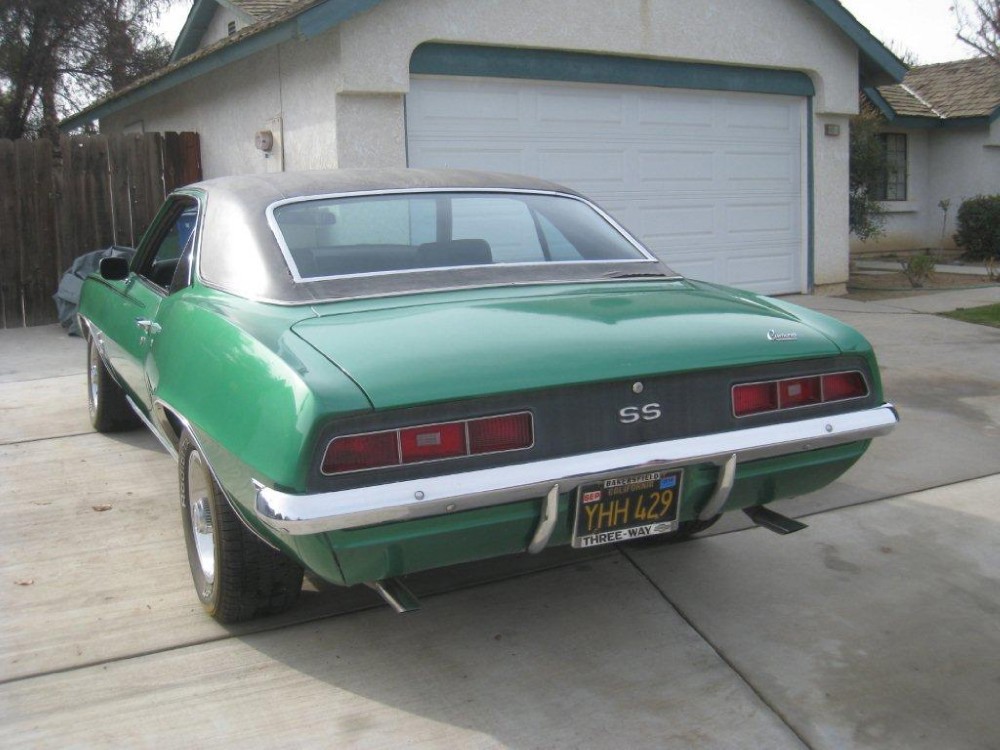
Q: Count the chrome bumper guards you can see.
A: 2